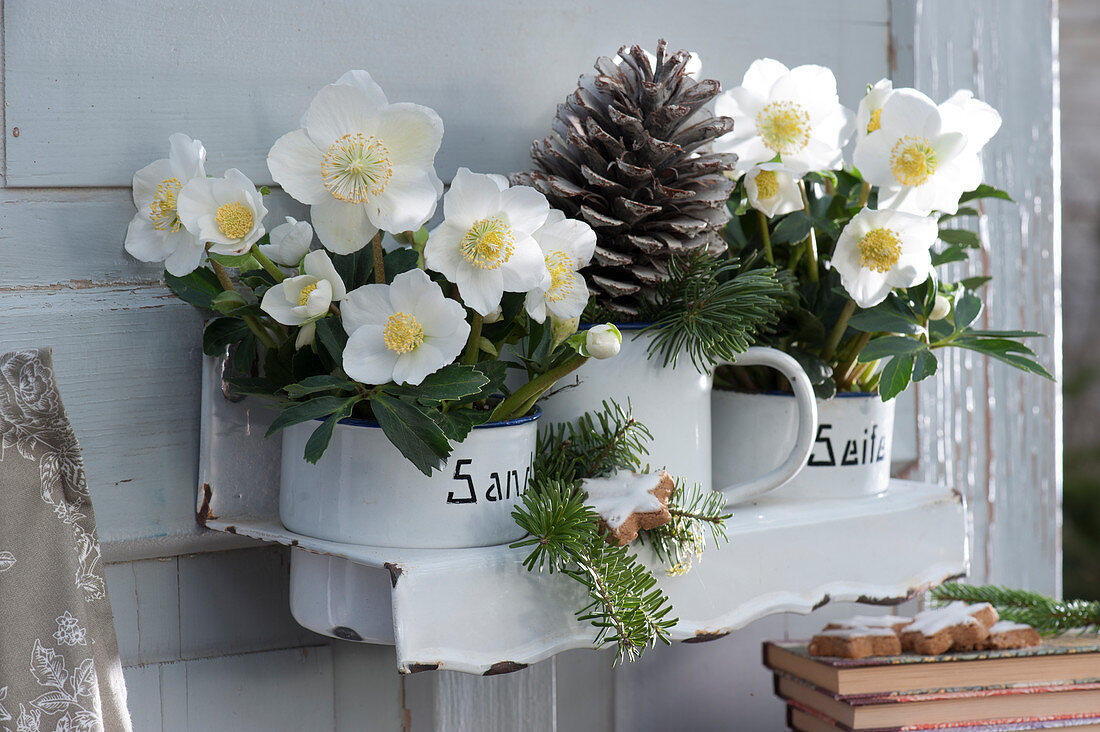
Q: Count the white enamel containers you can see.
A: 3